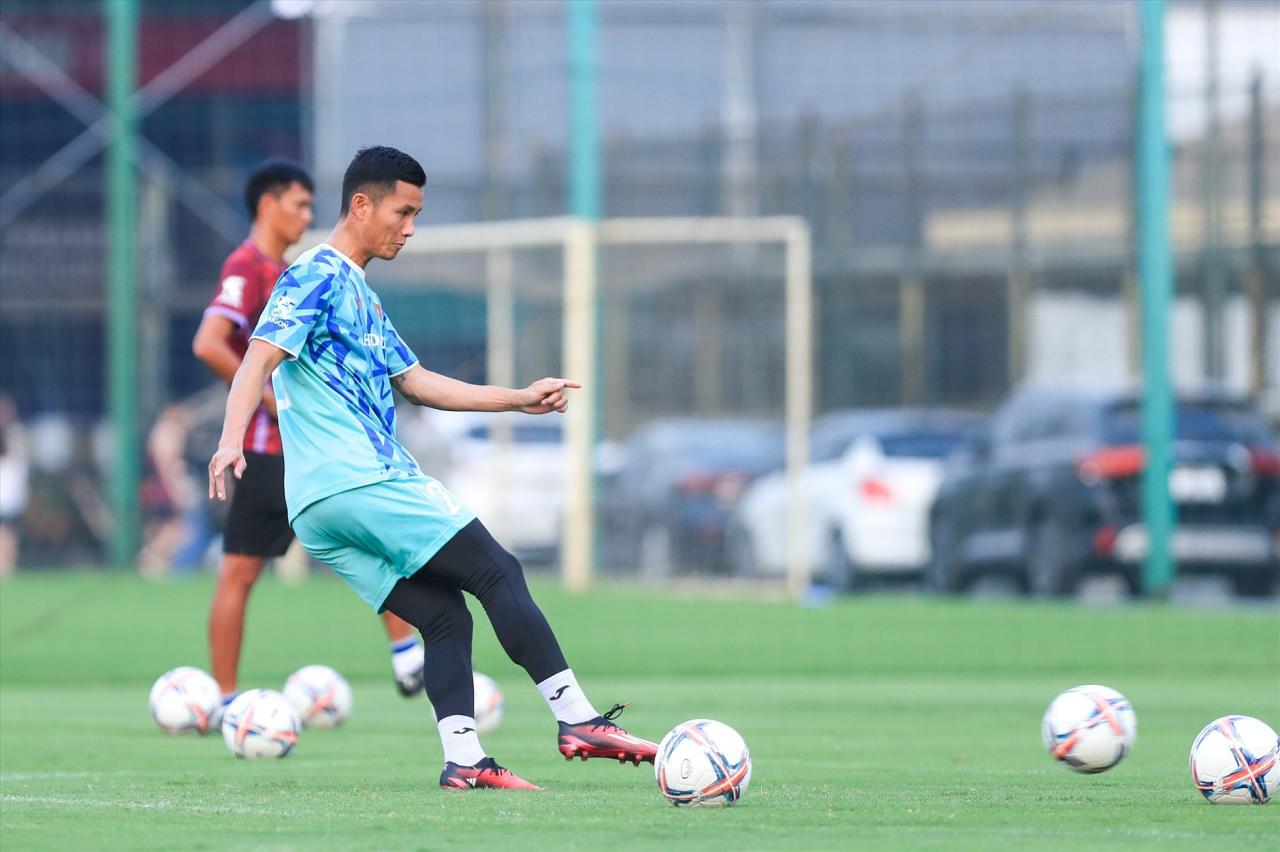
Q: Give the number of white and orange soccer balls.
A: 7